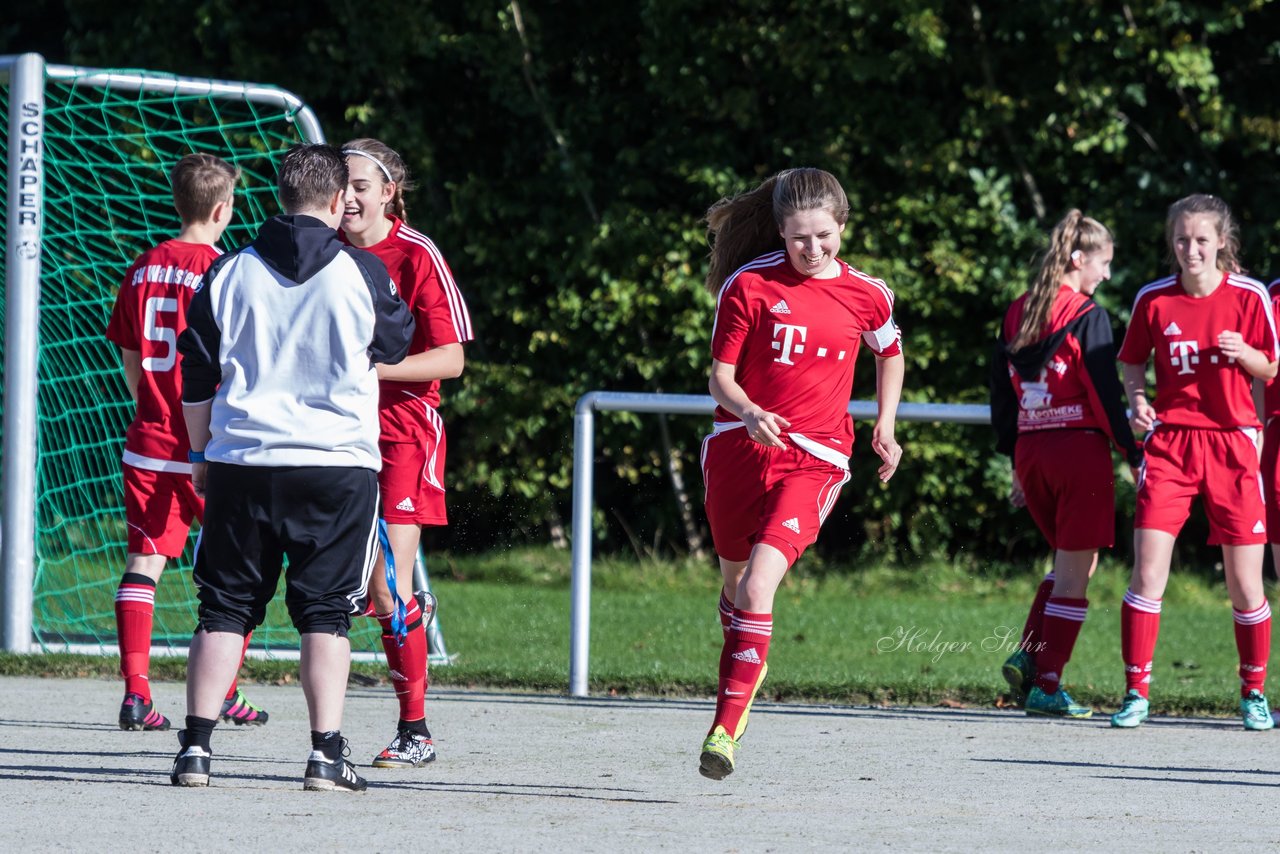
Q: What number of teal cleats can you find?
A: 4